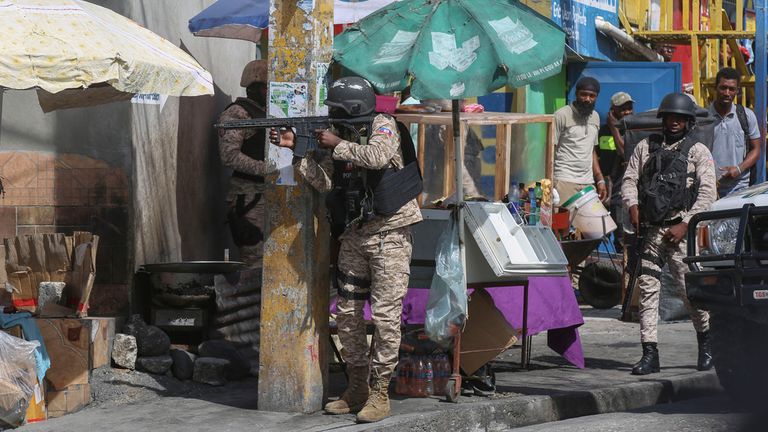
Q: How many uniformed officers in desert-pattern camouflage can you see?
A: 3